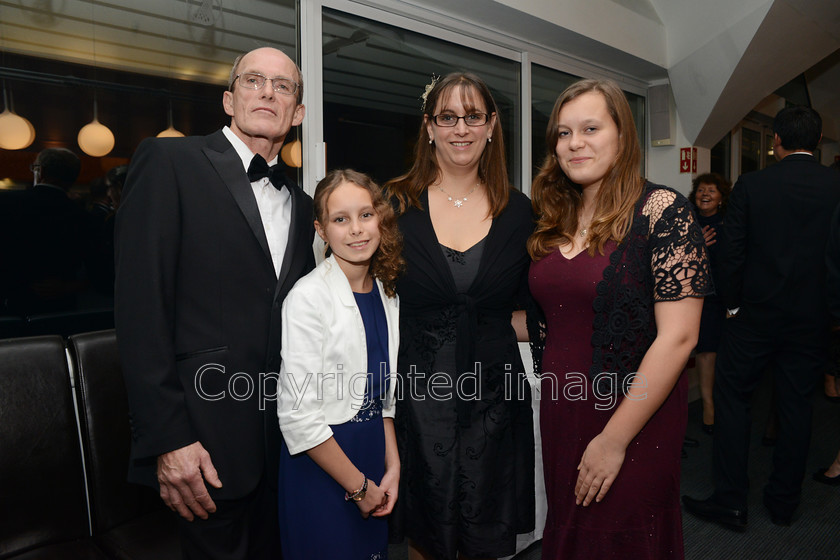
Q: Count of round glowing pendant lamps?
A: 4